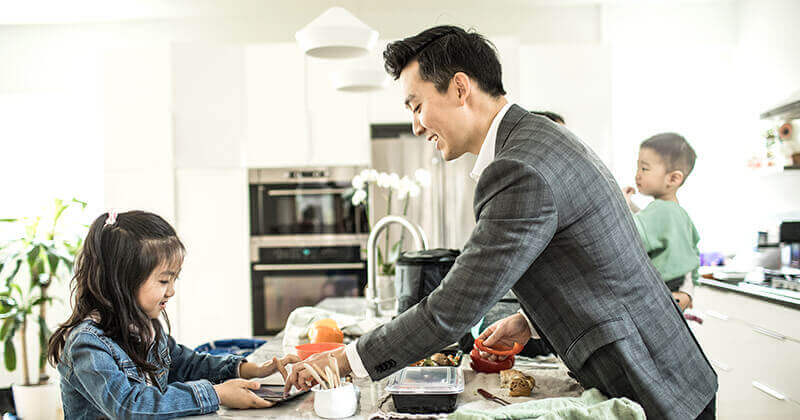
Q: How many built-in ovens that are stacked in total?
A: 2